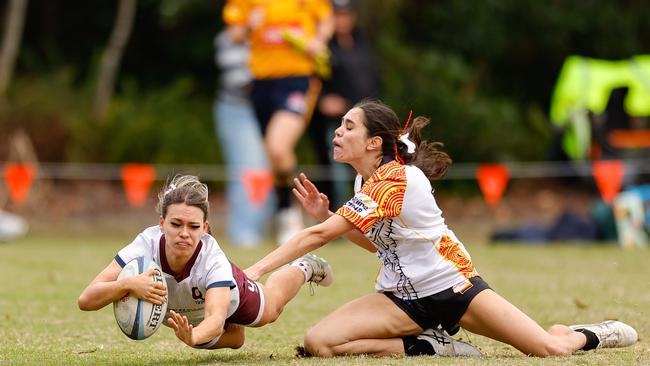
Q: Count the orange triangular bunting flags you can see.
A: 5